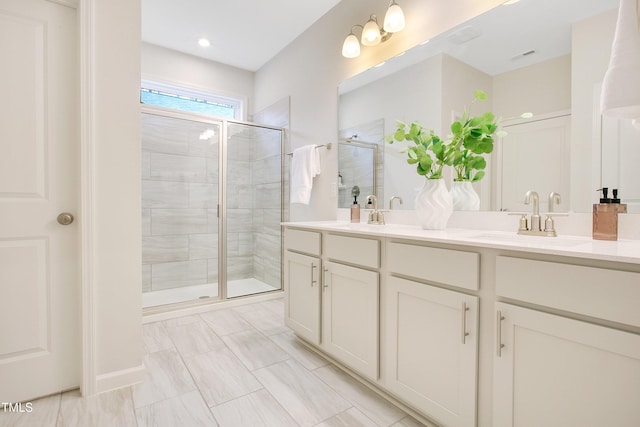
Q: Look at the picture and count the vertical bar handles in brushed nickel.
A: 4